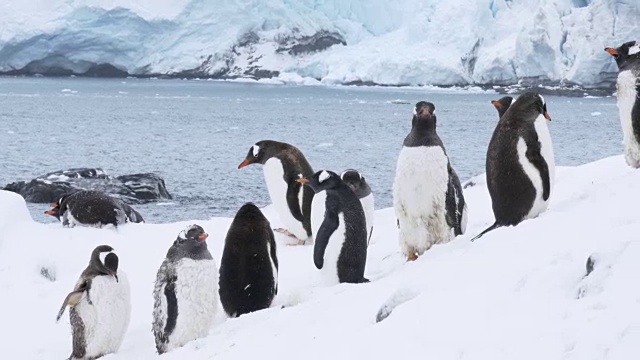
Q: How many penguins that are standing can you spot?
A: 10